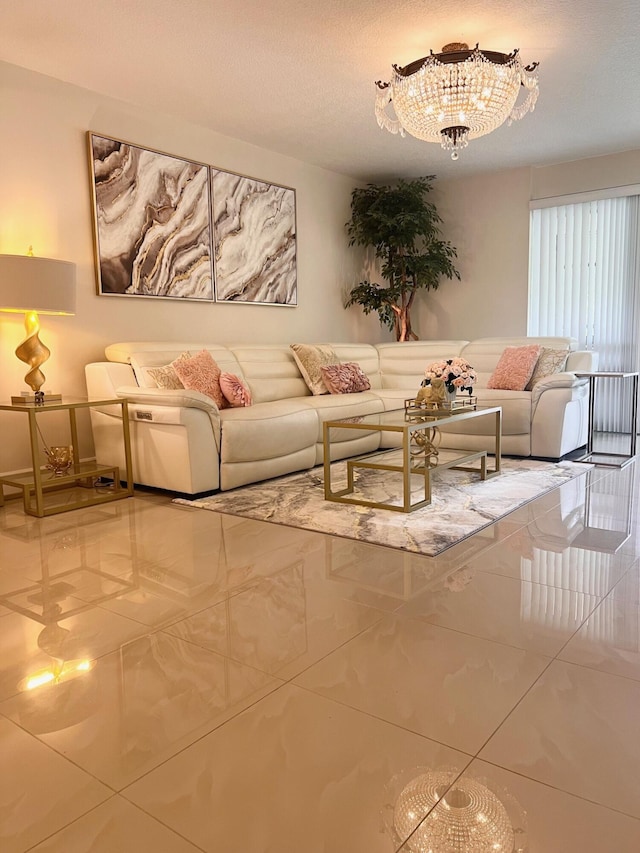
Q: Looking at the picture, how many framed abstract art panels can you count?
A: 2